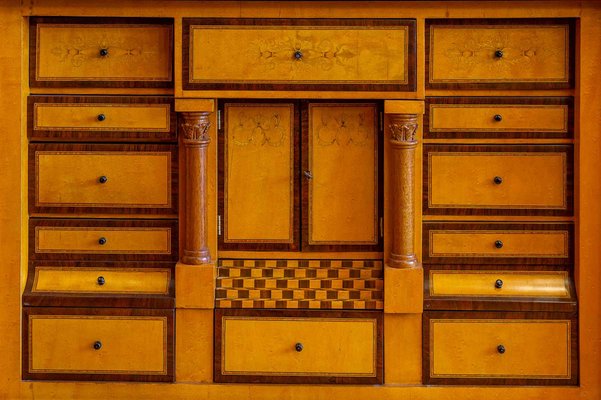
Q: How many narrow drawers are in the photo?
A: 6